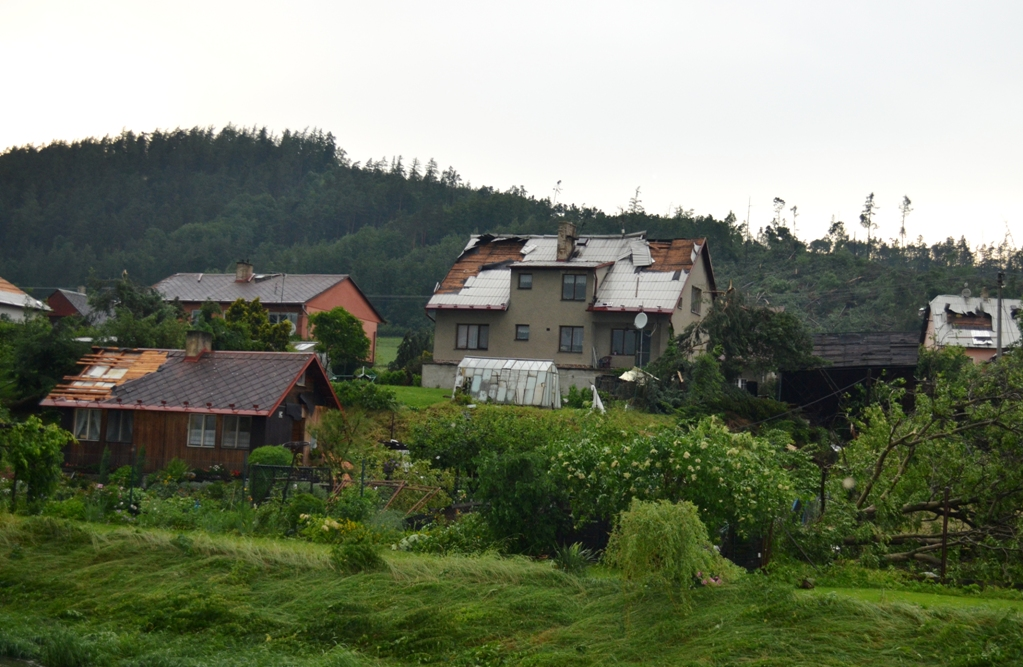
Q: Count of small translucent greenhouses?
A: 1